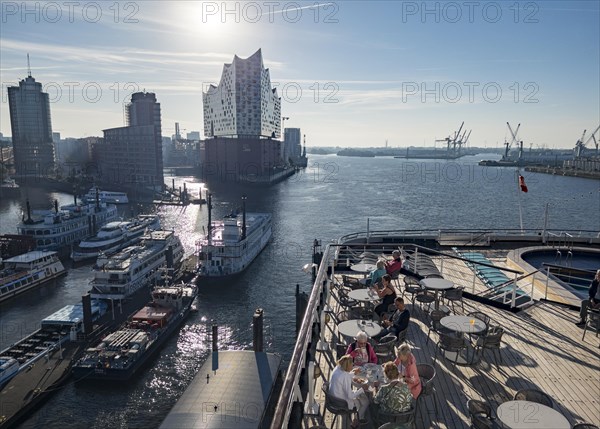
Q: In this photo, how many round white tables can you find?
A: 7